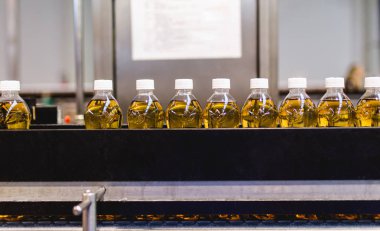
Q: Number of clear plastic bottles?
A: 9